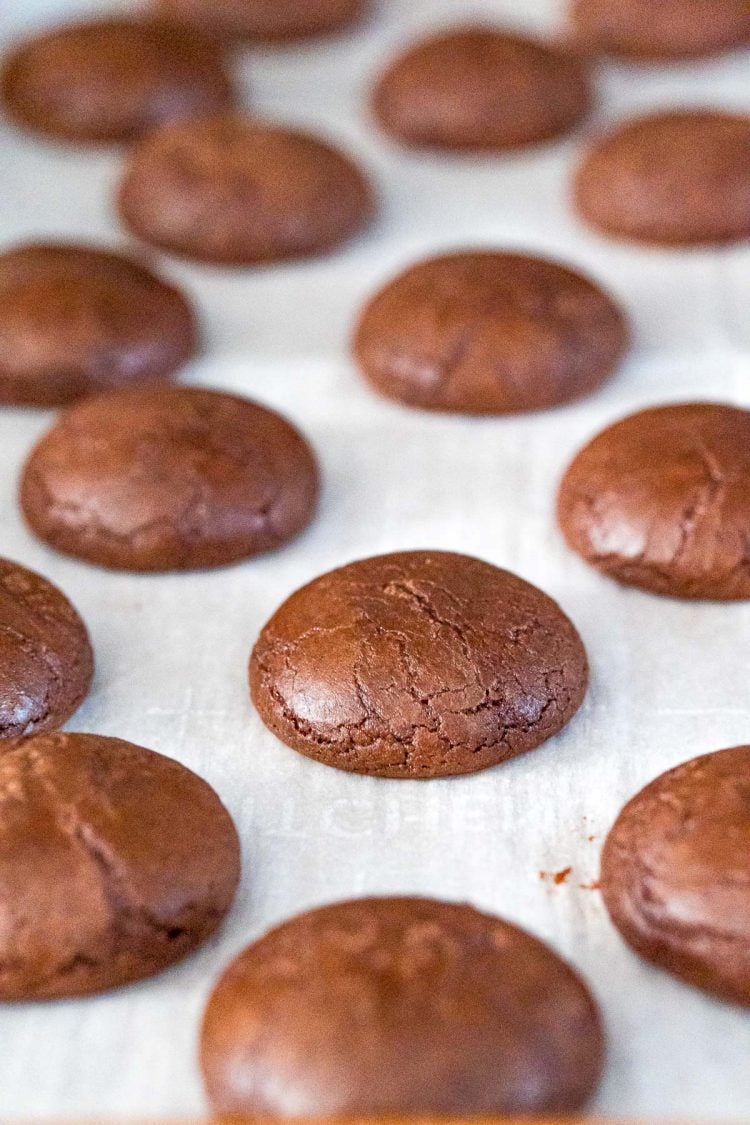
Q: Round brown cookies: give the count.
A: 15